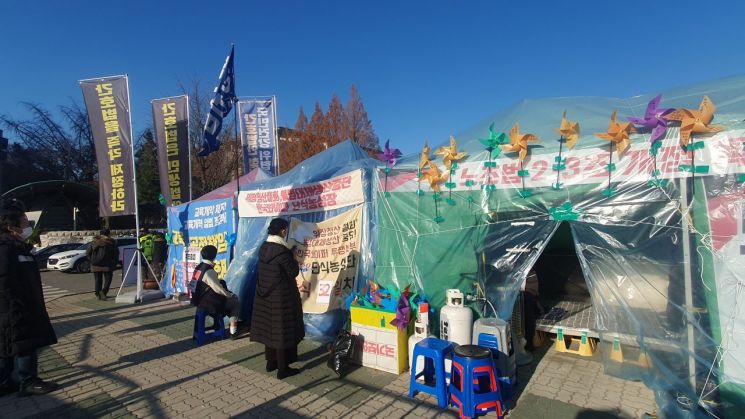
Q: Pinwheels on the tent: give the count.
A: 10